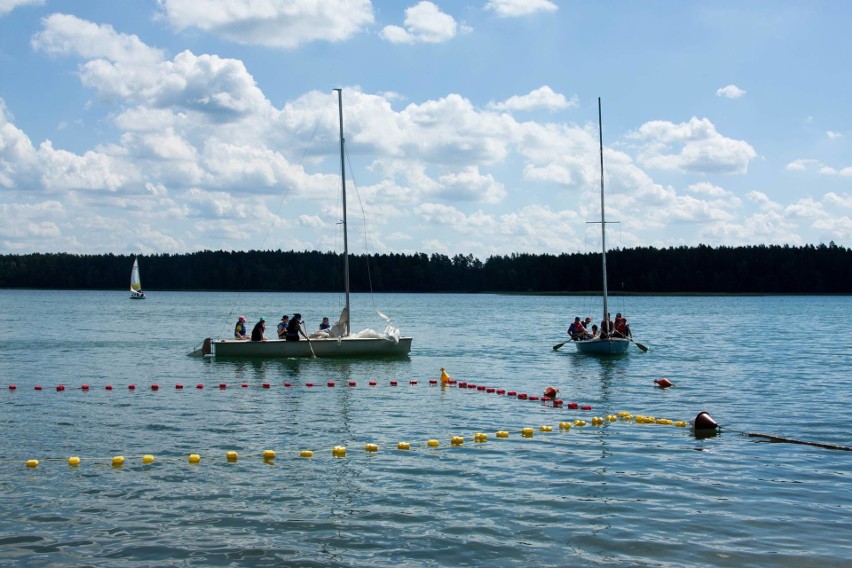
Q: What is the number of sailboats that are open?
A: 1